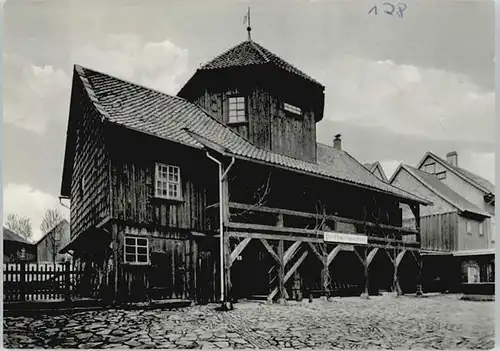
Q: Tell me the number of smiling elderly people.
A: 0